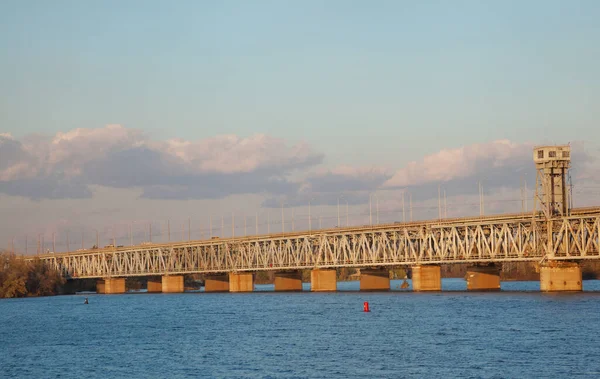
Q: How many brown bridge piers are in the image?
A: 12